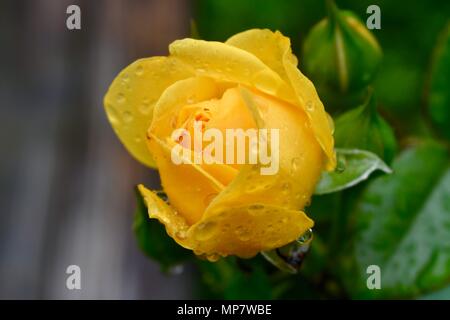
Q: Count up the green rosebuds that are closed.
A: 2